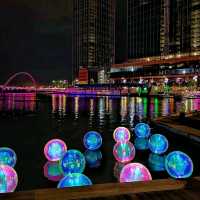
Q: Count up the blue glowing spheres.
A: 7